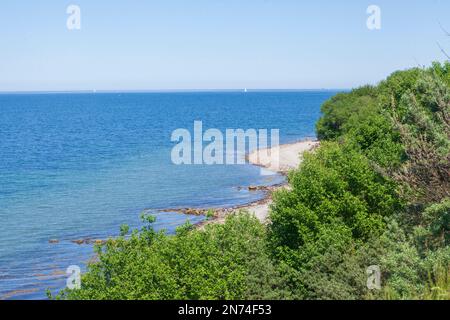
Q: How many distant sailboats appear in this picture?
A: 2